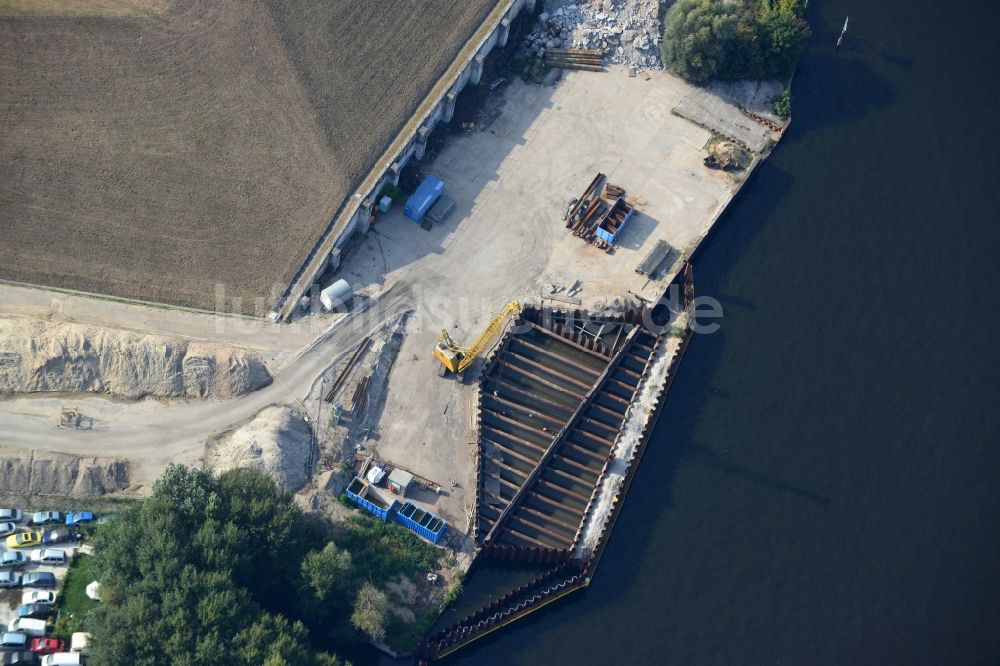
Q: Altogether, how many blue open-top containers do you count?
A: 3